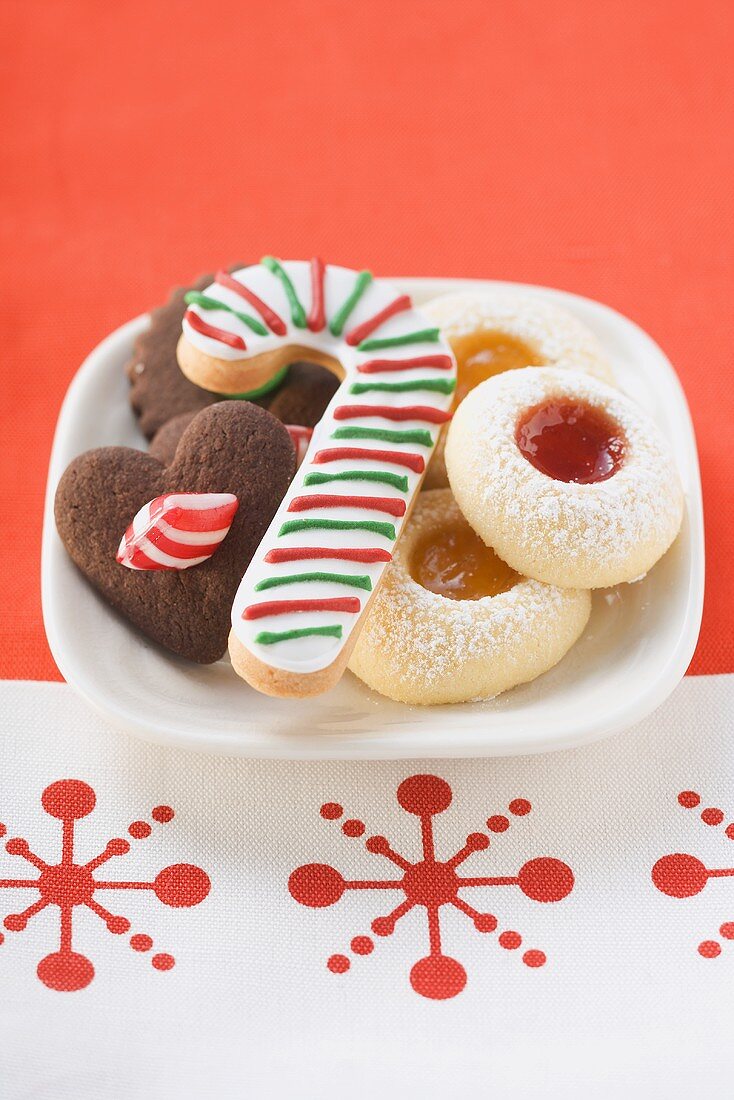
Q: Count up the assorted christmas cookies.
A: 7